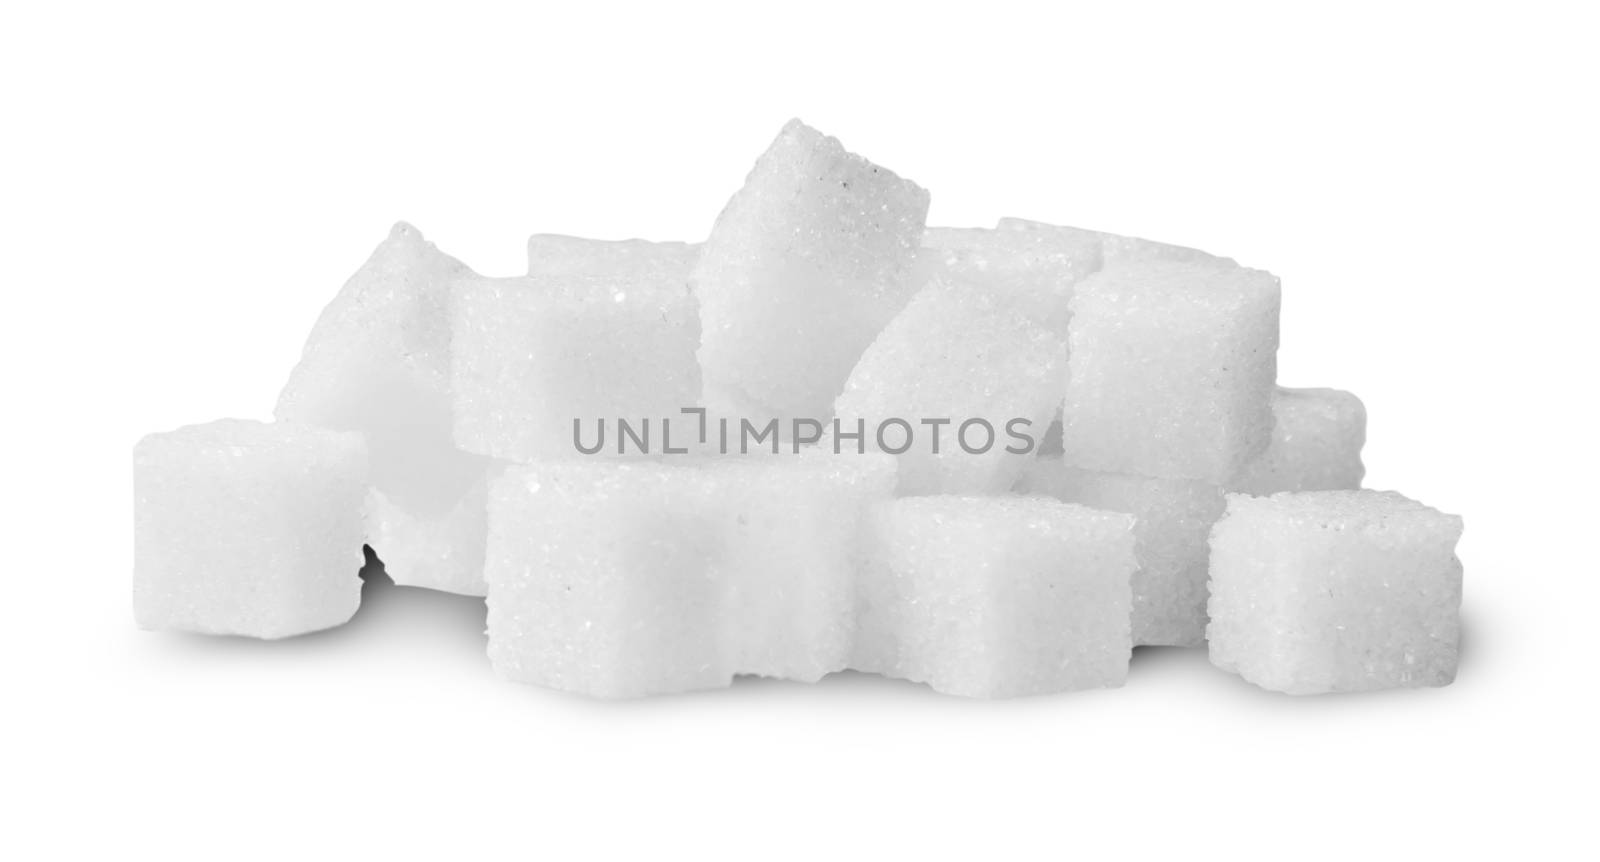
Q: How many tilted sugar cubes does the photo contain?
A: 3